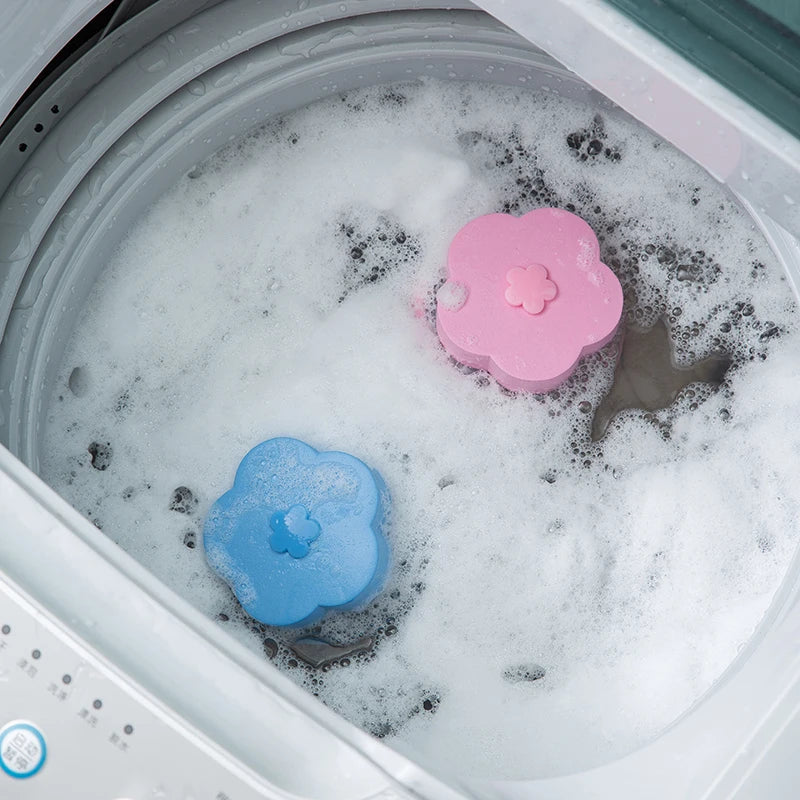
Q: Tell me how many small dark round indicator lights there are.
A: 5